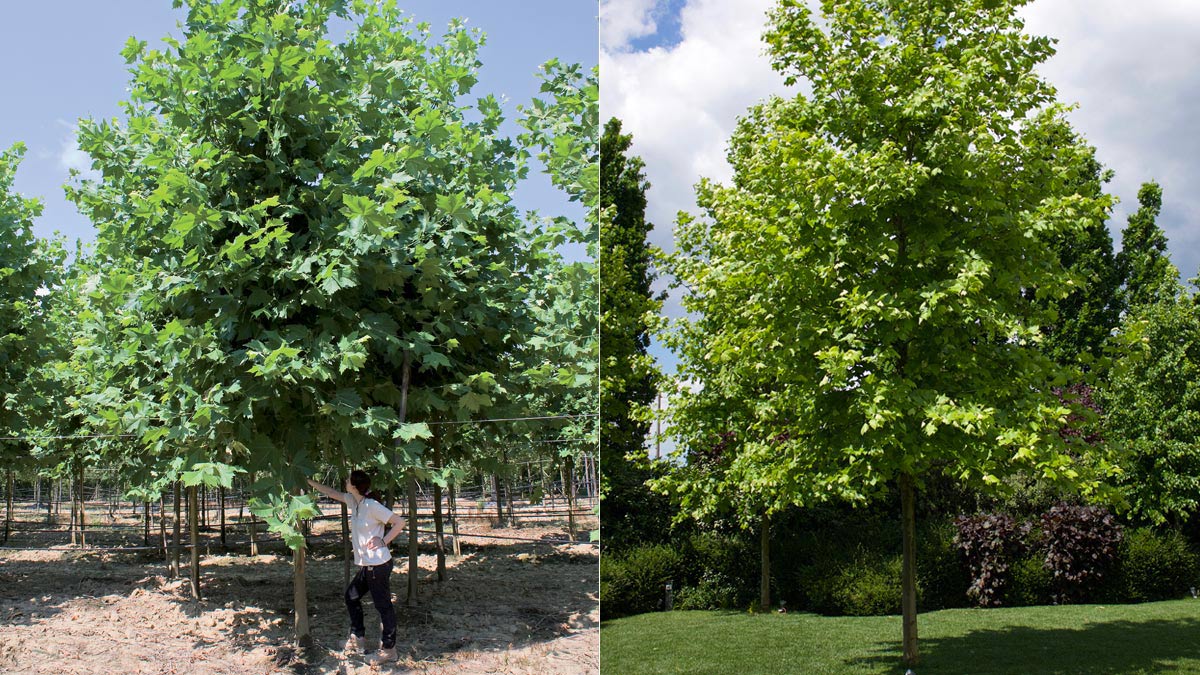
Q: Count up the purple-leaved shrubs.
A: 2